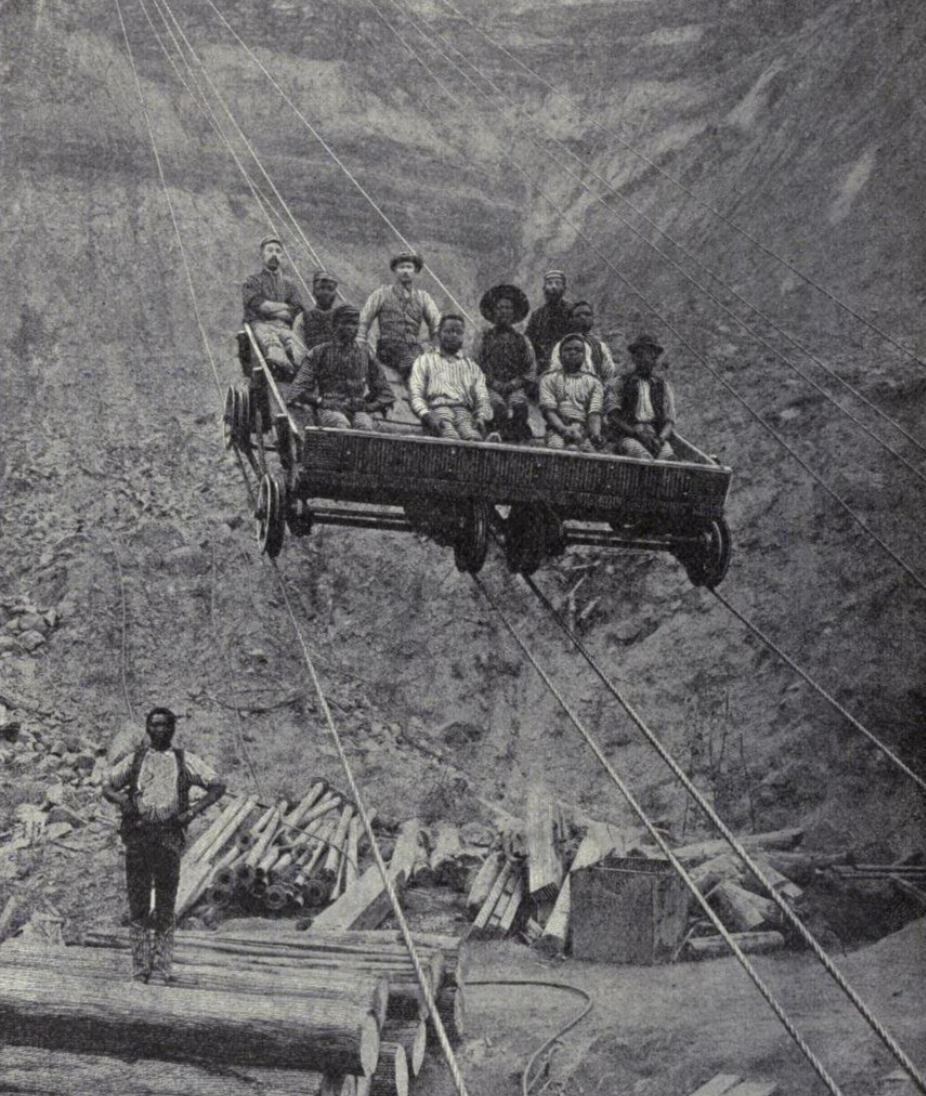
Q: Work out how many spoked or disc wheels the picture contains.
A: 5